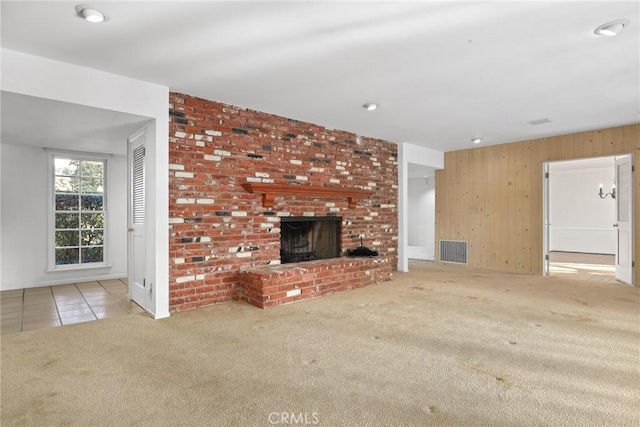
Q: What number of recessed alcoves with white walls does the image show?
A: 2